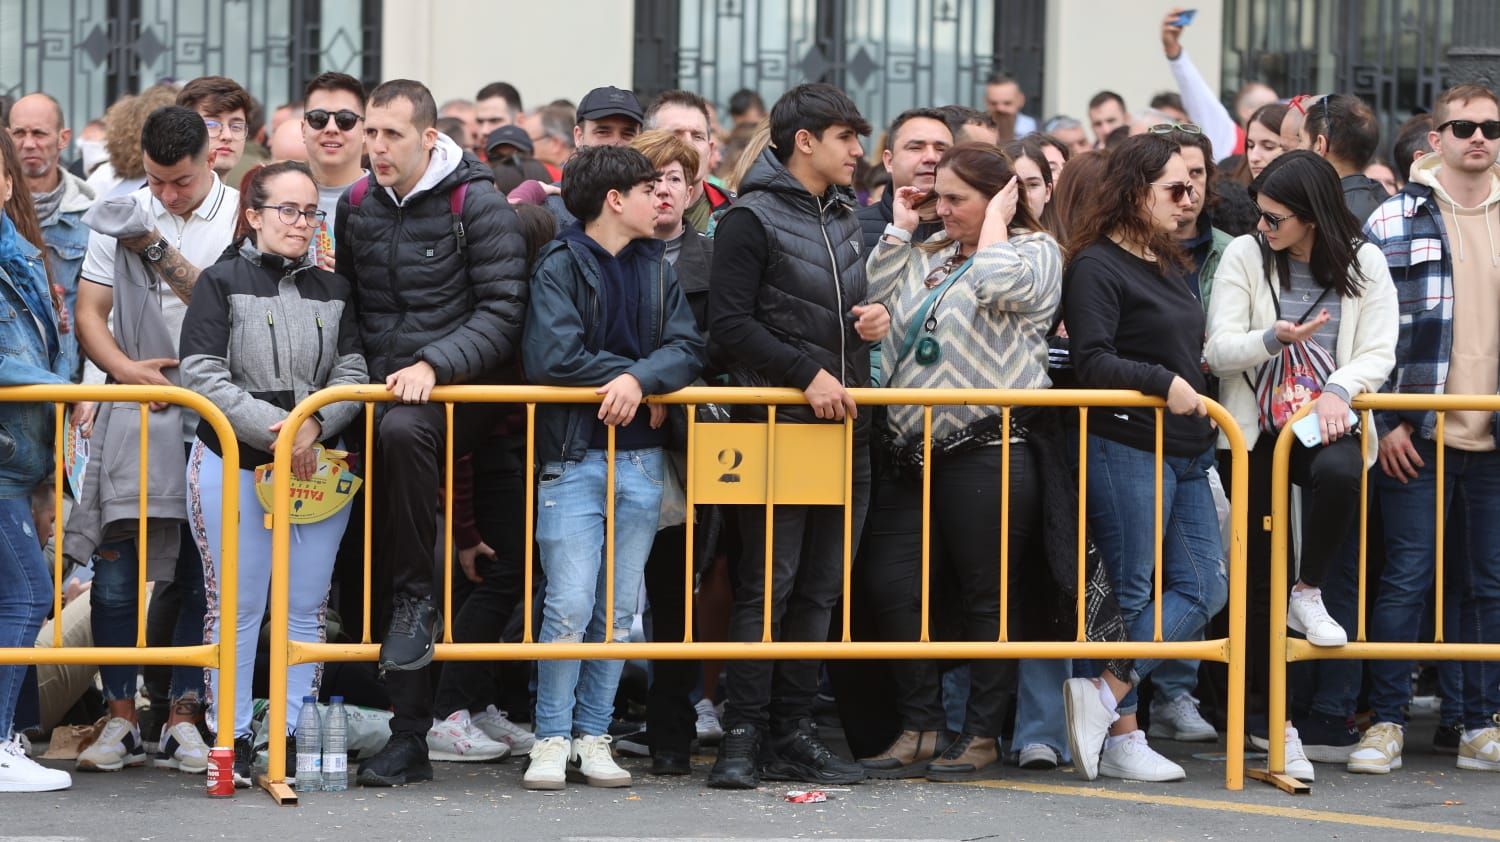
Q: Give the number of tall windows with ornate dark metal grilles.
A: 3